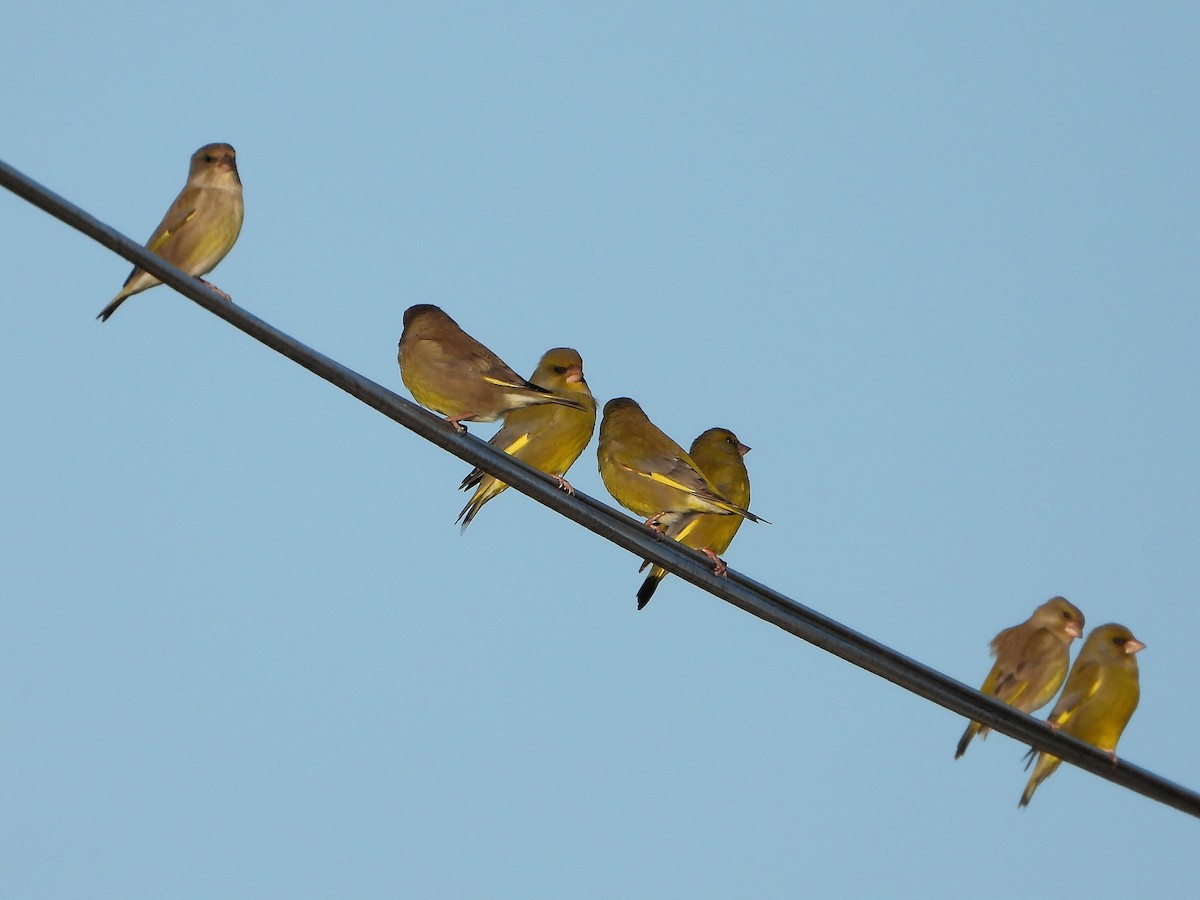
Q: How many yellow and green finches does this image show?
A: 7